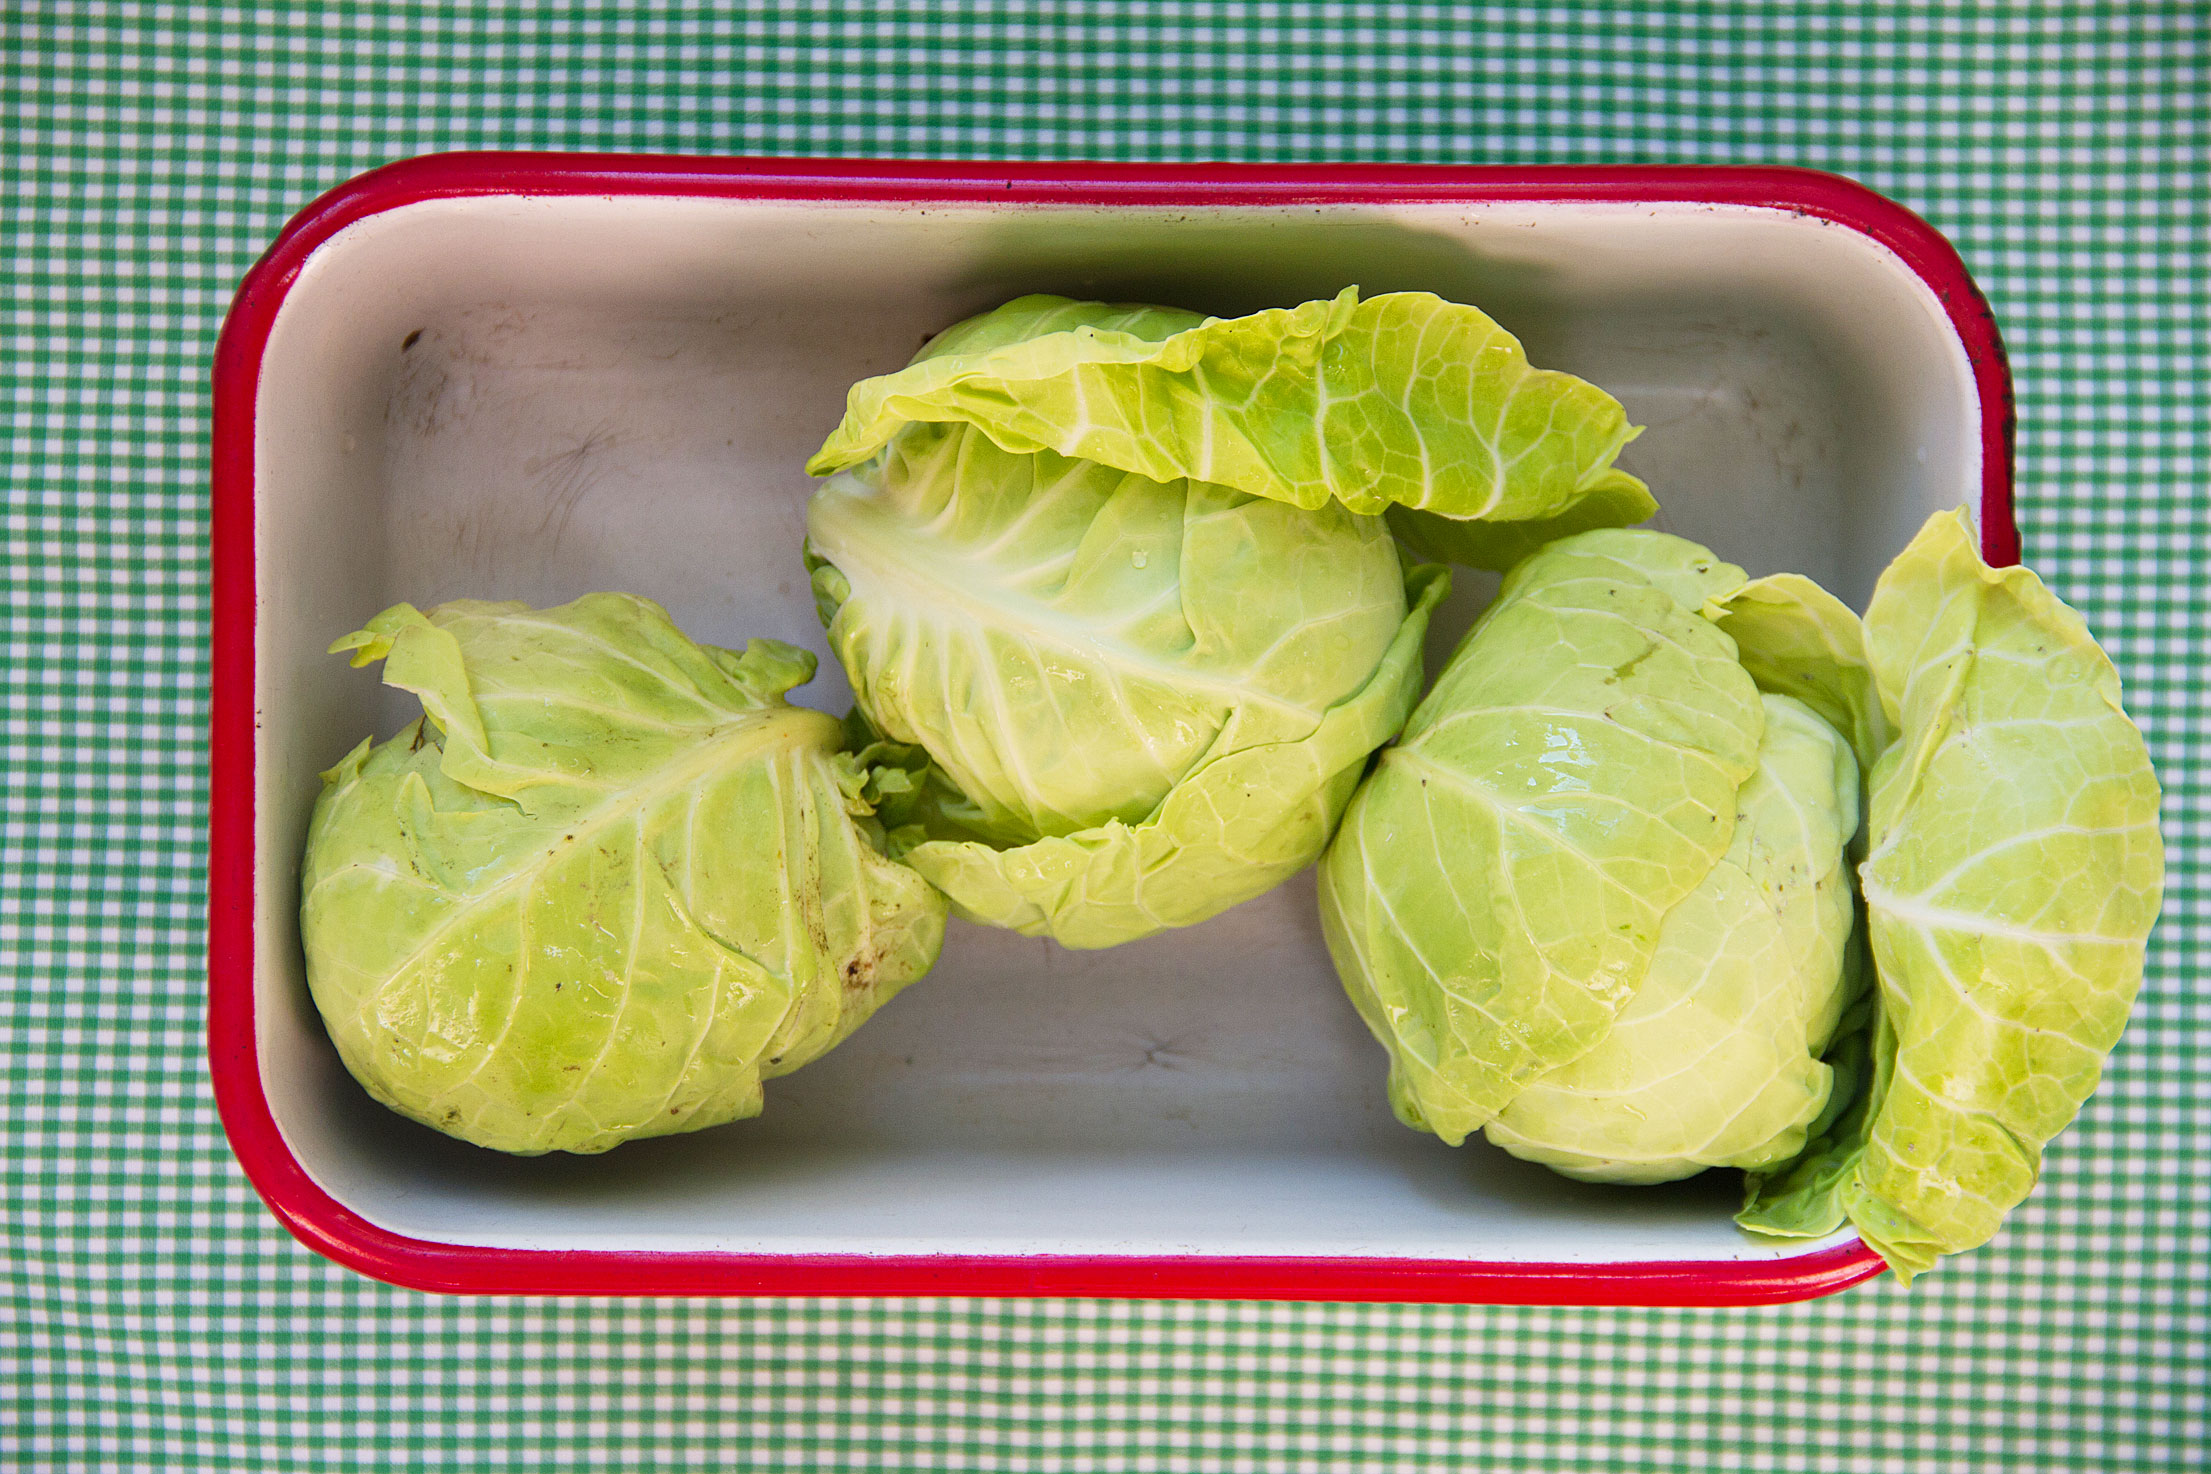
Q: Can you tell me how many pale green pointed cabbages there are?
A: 3